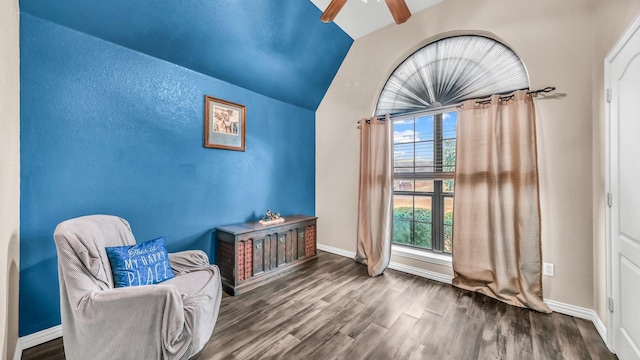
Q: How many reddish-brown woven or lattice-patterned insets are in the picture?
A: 4